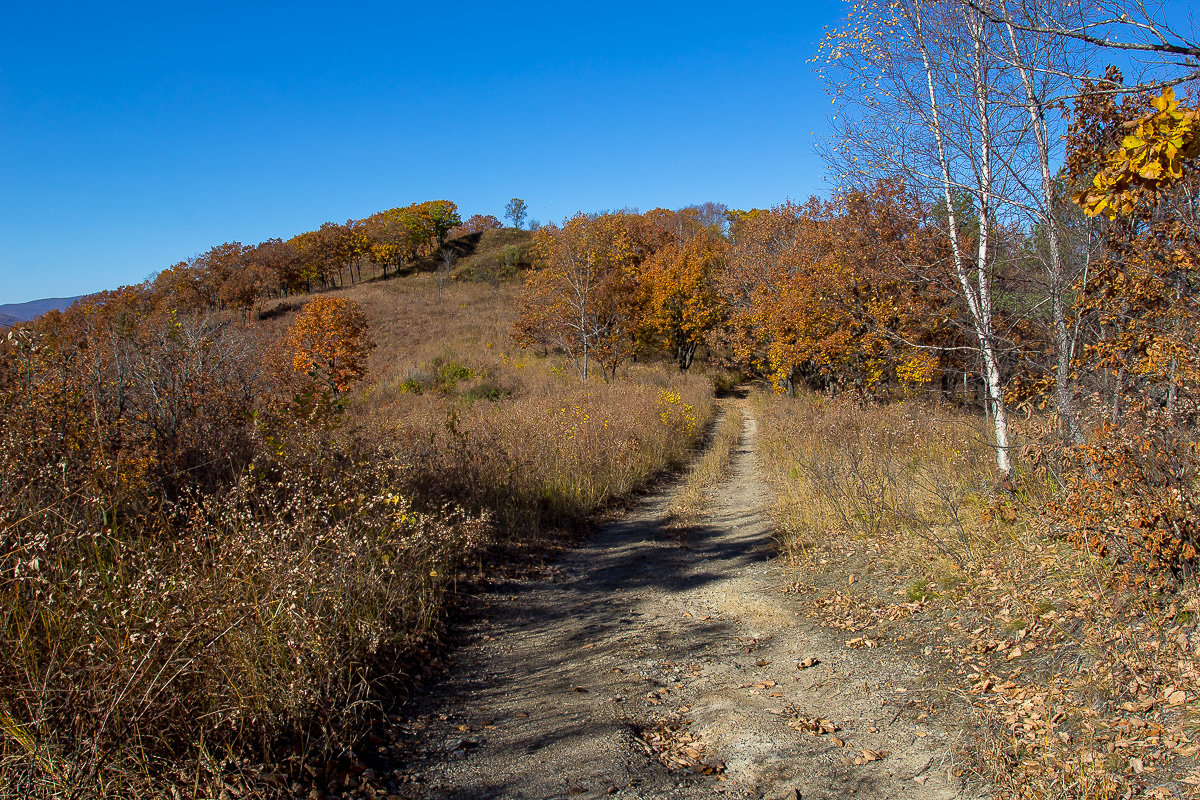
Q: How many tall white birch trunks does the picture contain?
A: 3